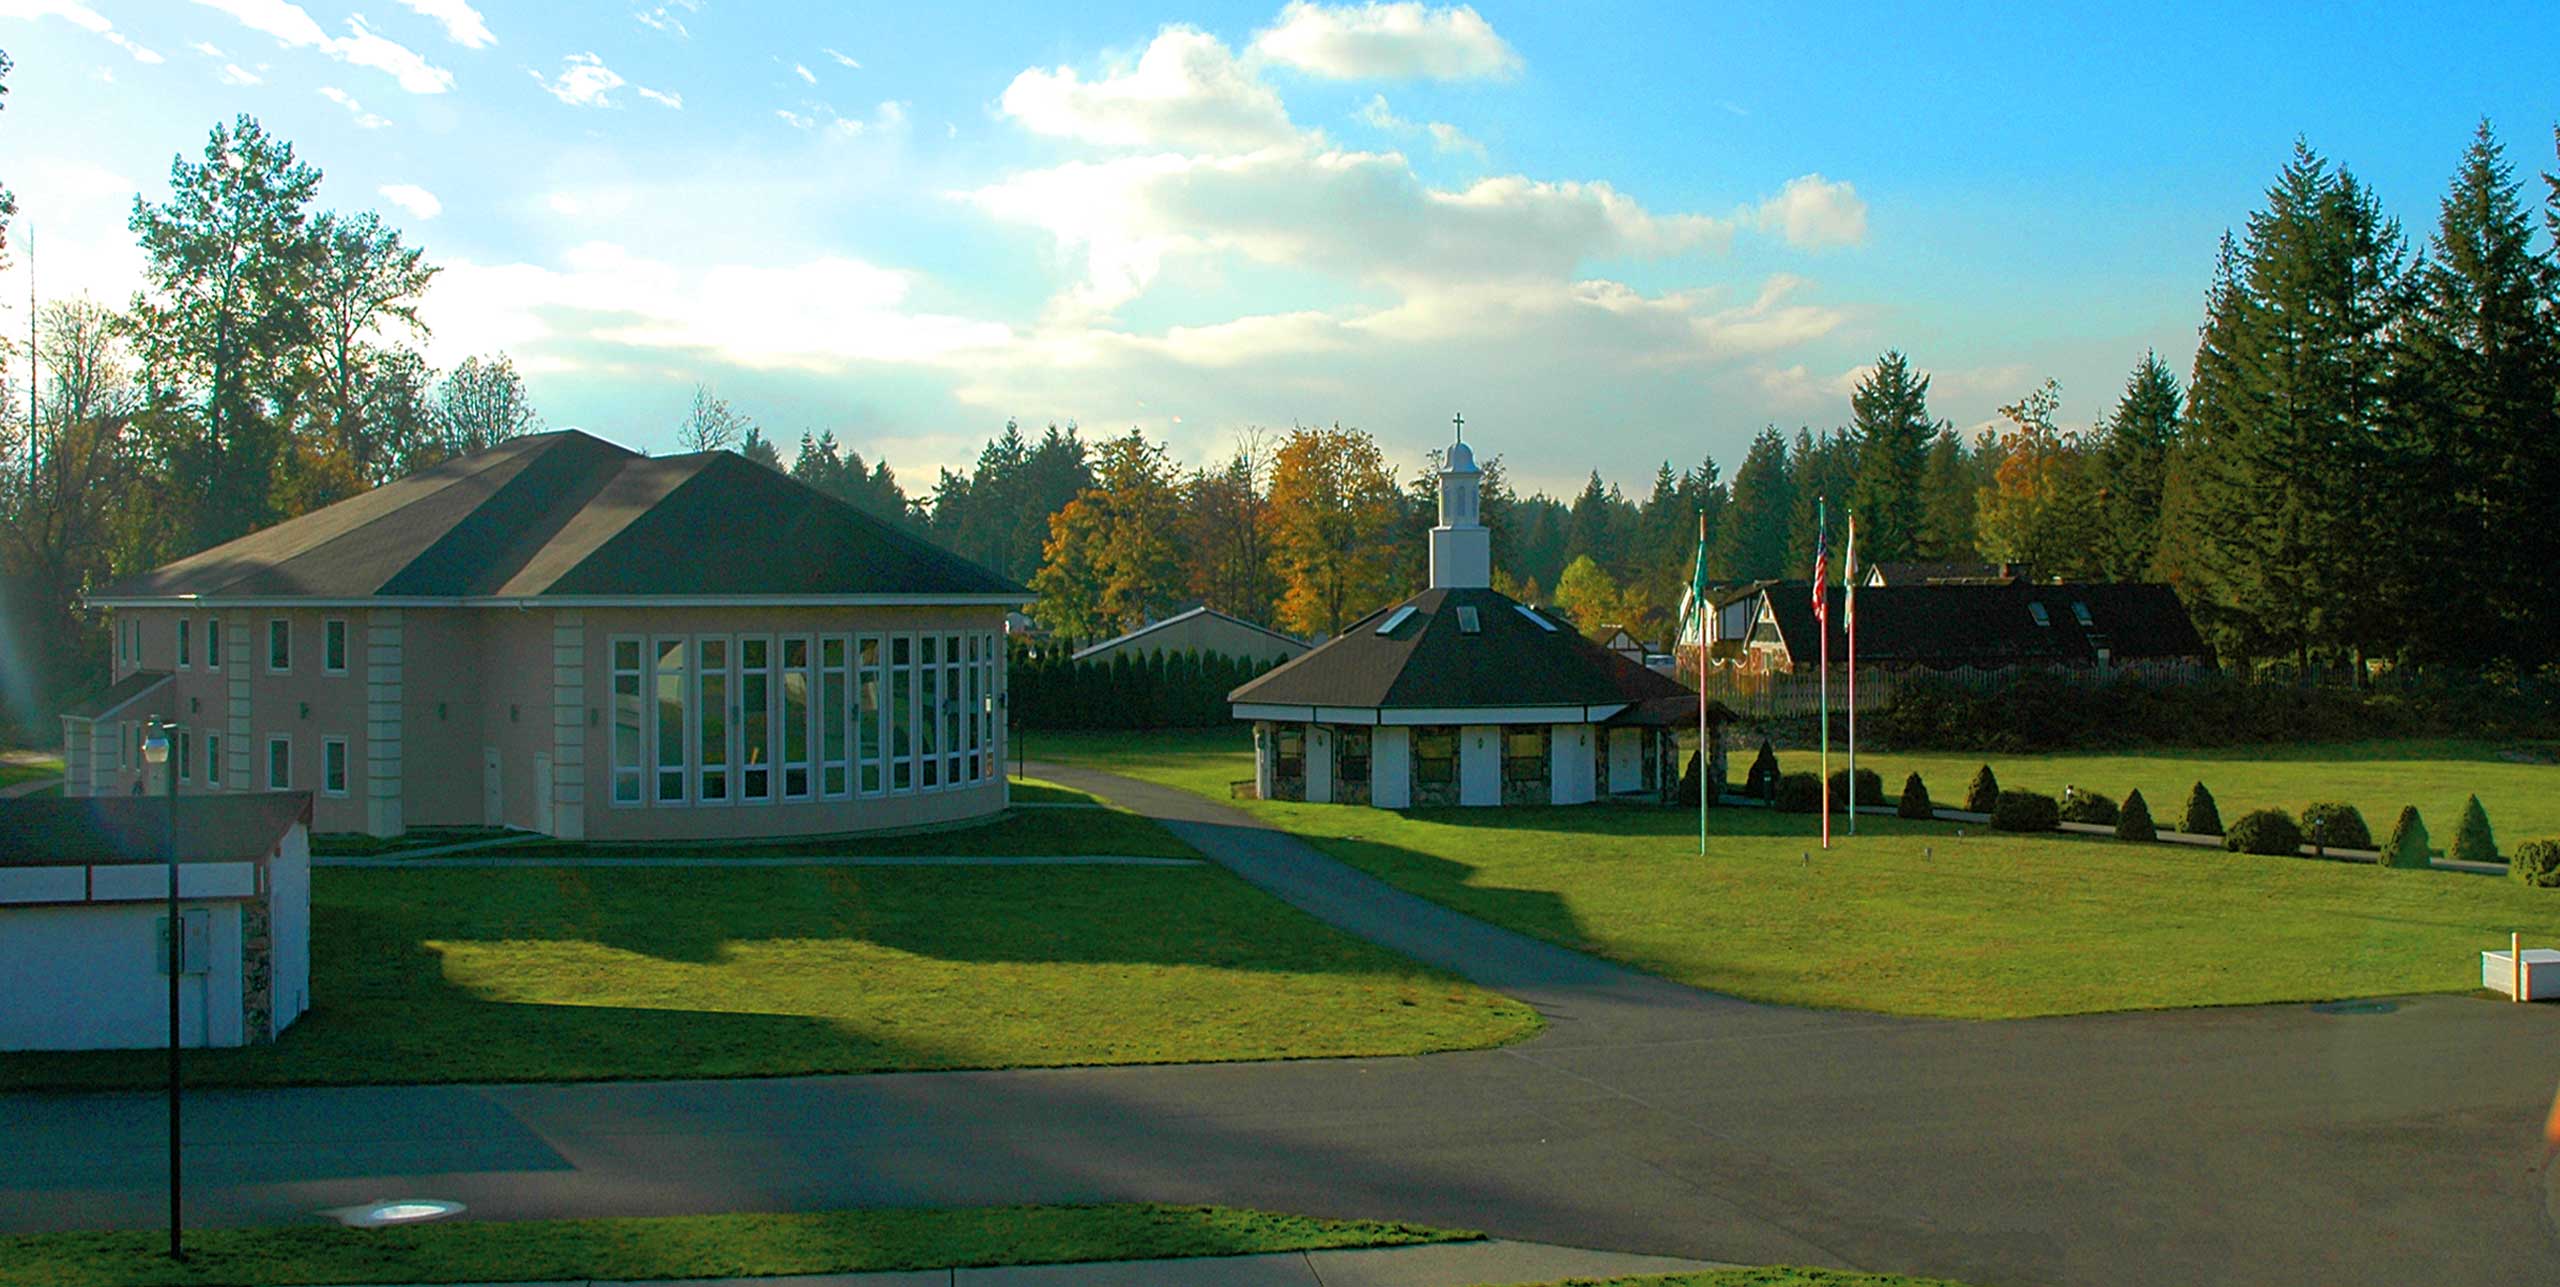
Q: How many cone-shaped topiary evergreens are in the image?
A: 8